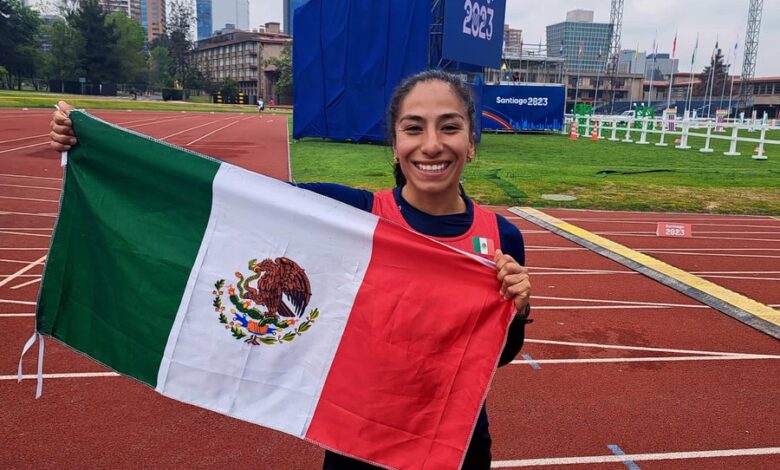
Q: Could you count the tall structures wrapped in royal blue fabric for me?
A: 1